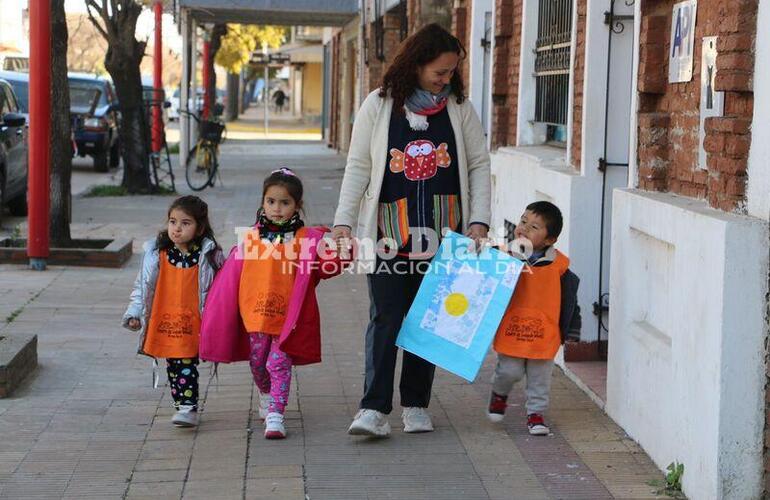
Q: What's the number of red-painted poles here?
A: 3